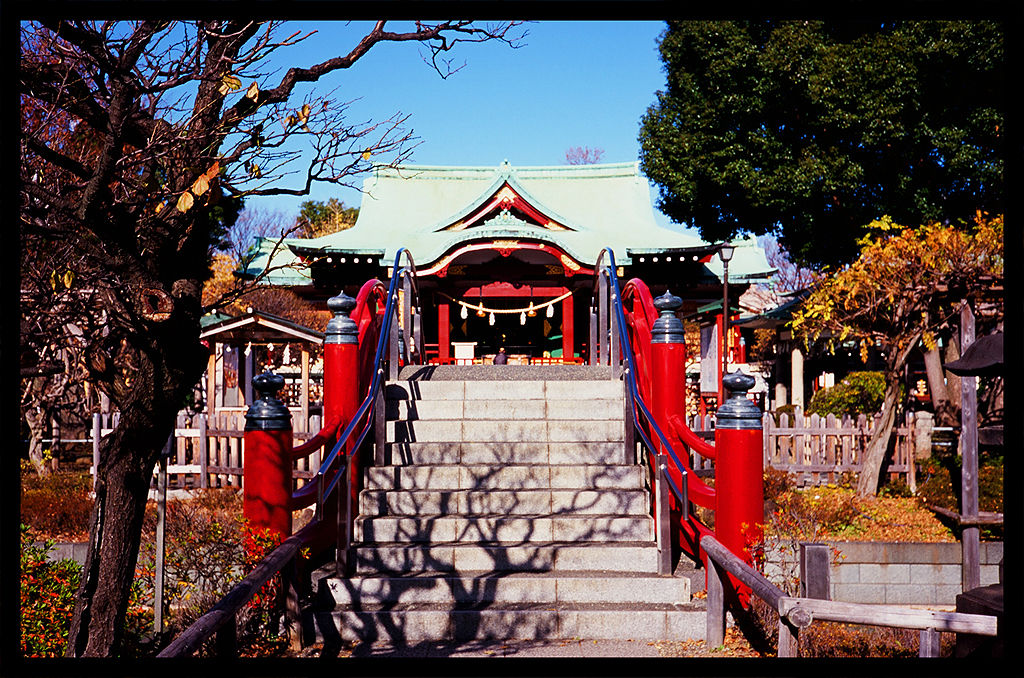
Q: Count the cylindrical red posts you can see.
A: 4